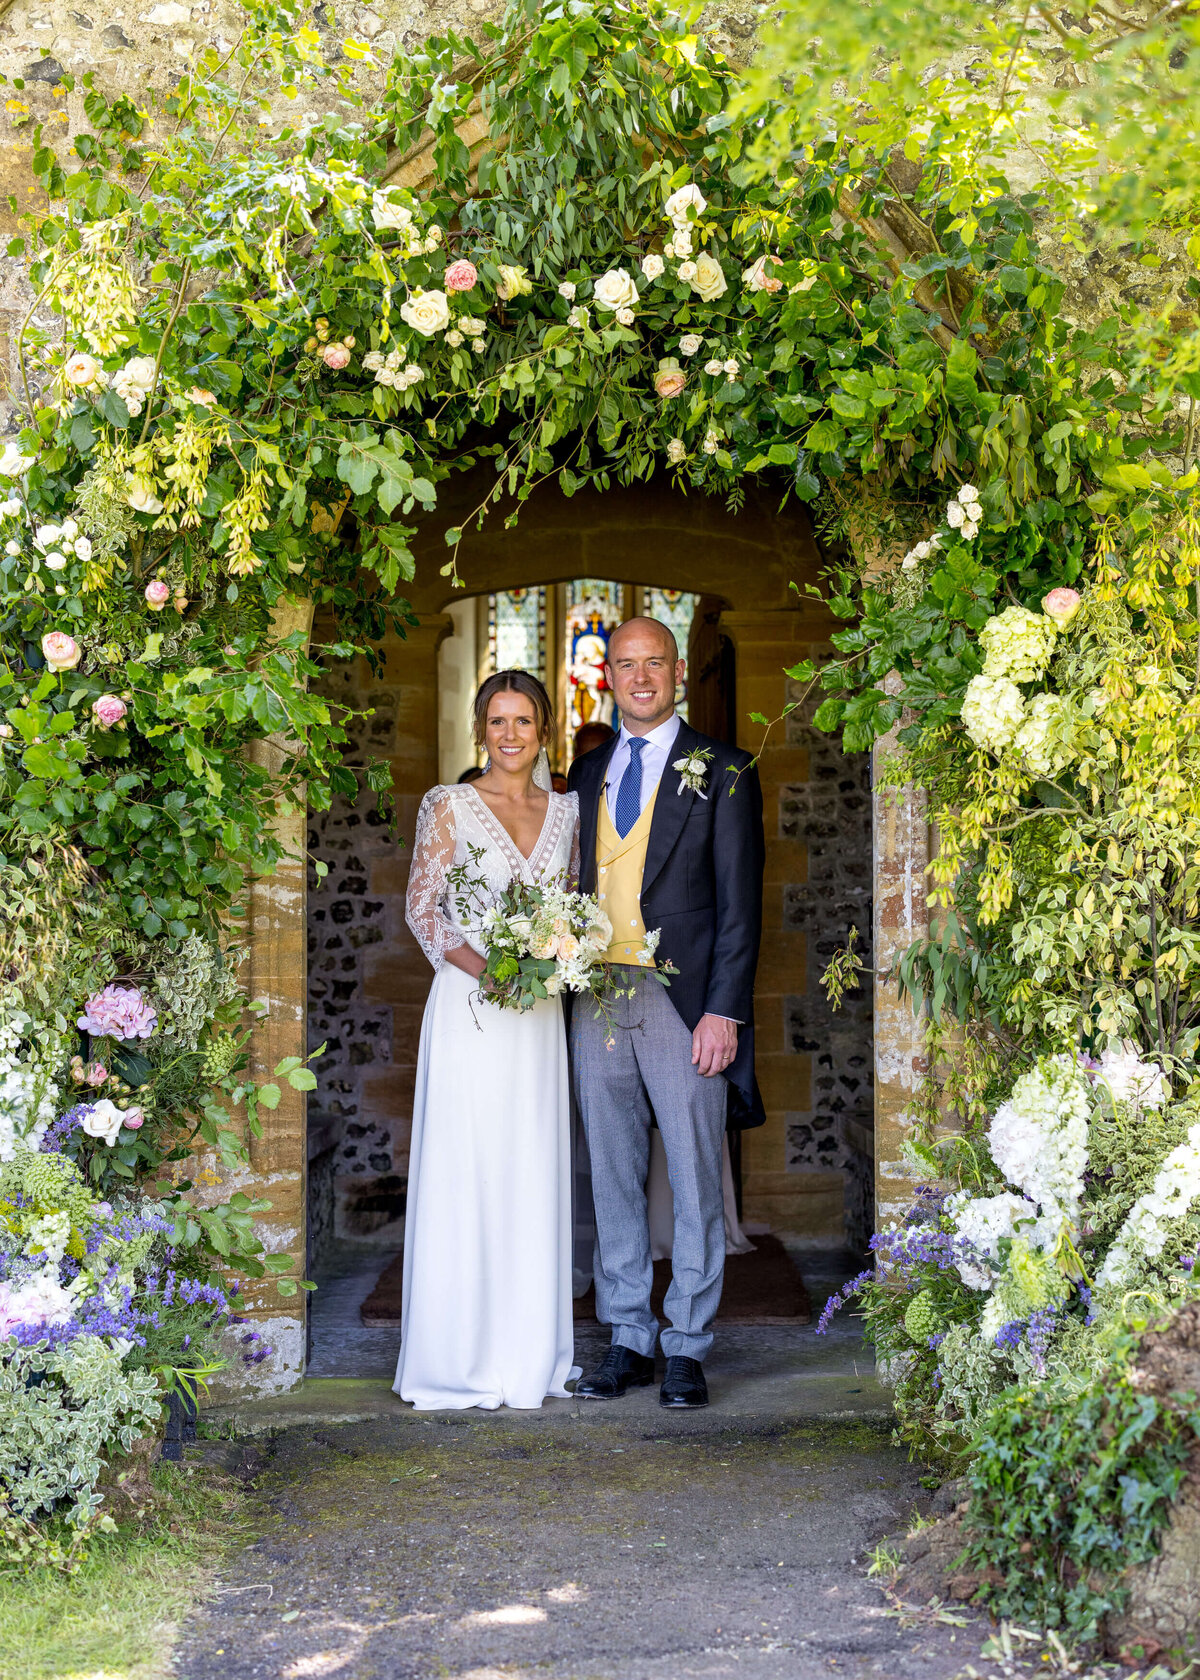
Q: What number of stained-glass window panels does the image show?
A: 3